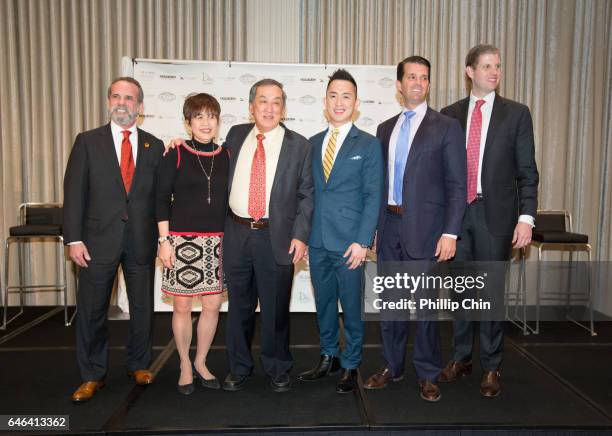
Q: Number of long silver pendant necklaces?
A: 1